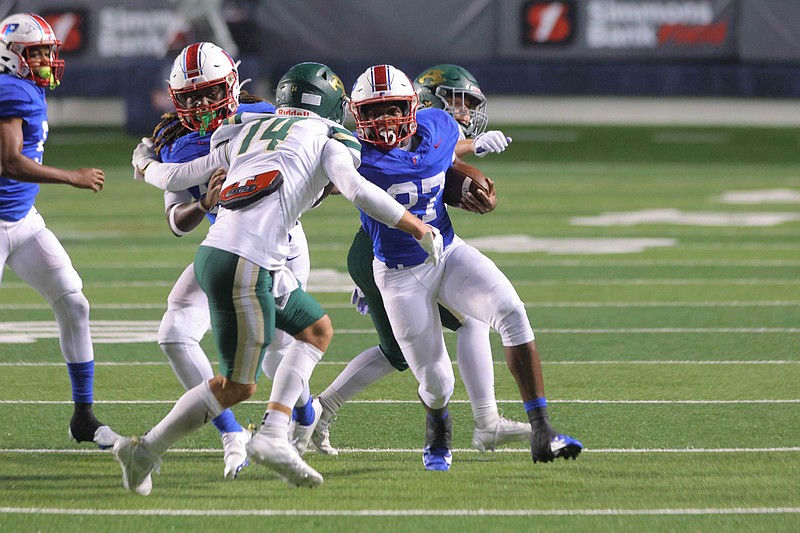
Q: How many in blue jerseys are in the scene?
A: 3